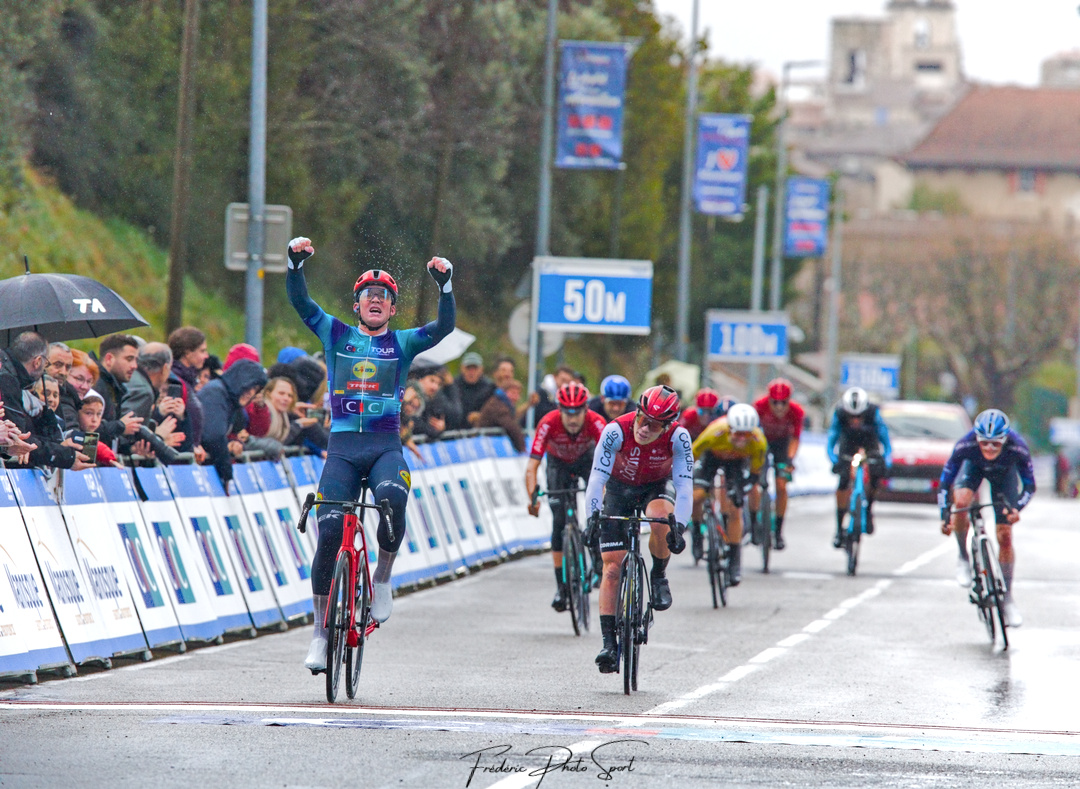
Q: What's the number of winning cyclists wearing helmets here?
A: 1